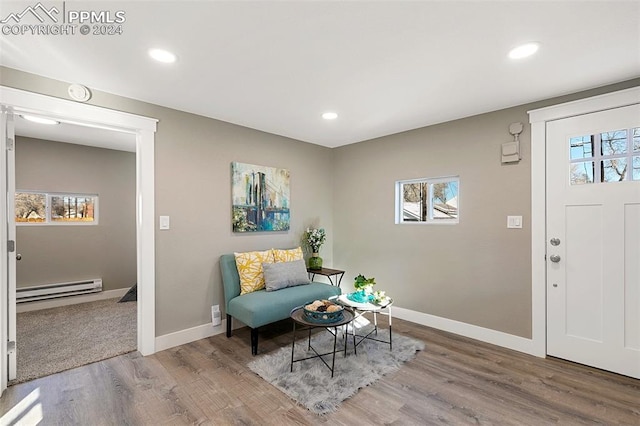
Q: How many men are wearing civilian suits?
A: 0